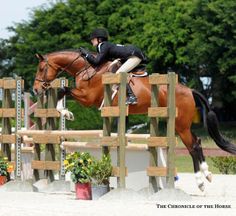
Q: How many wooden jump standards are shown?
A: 4